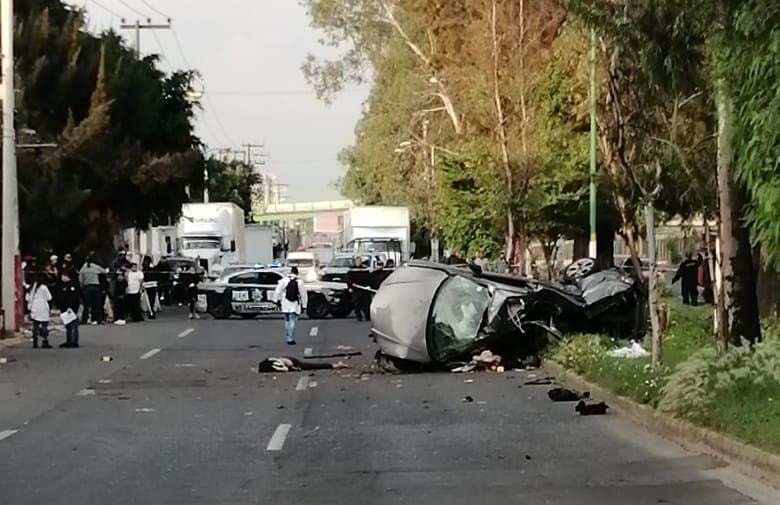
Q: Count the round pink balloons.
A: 0